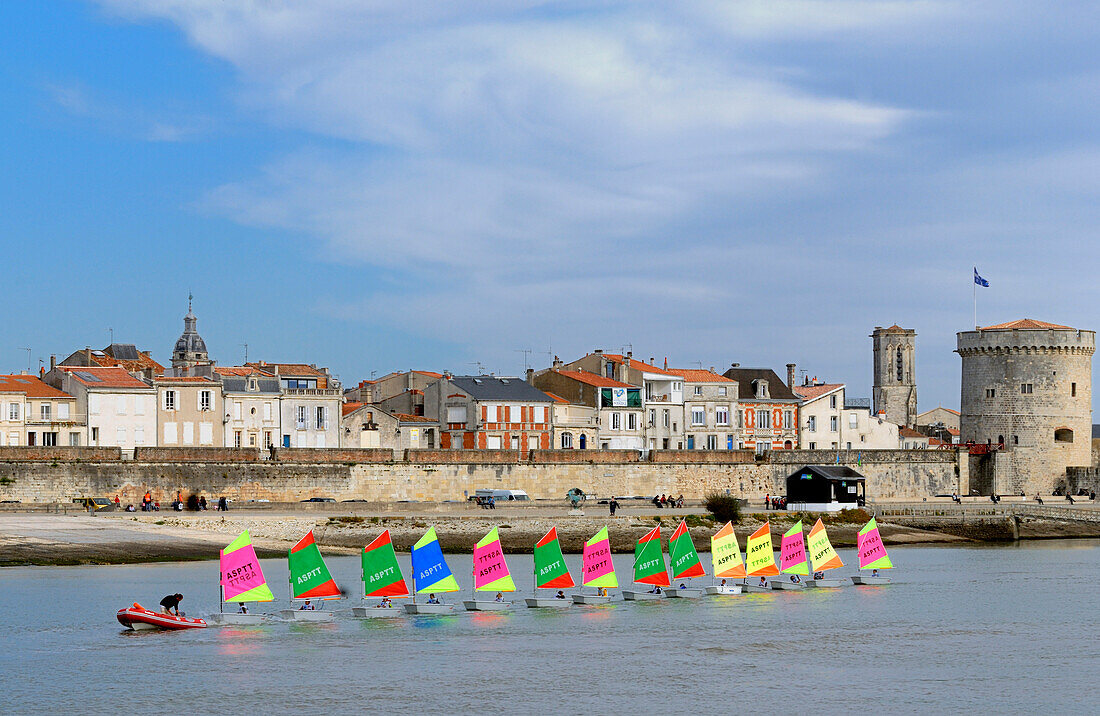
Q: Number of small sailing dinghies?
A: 14